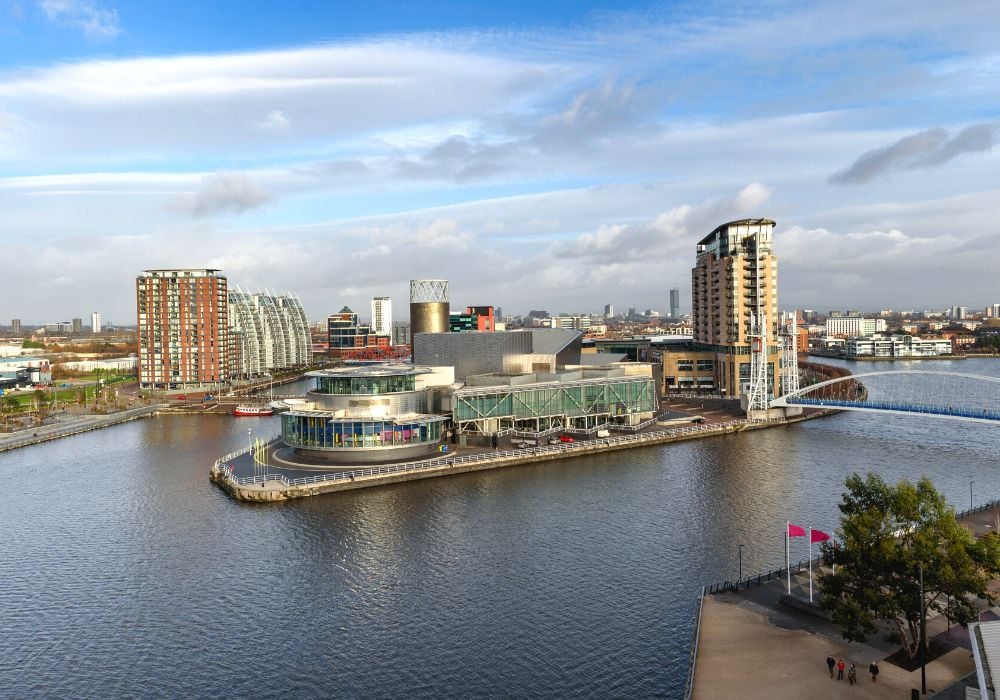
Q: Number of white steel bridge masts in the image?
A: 2